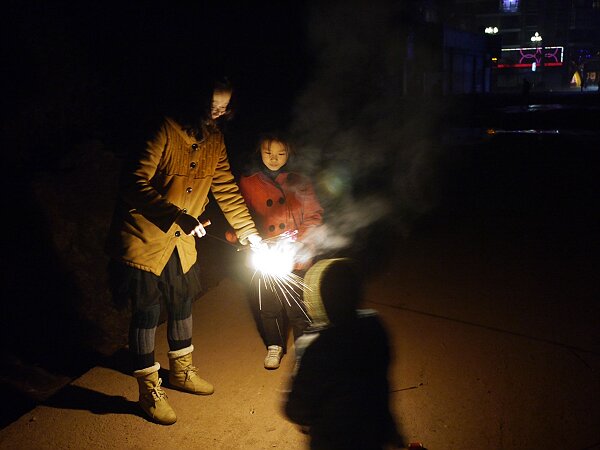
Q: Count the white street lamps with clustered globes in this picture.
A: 2